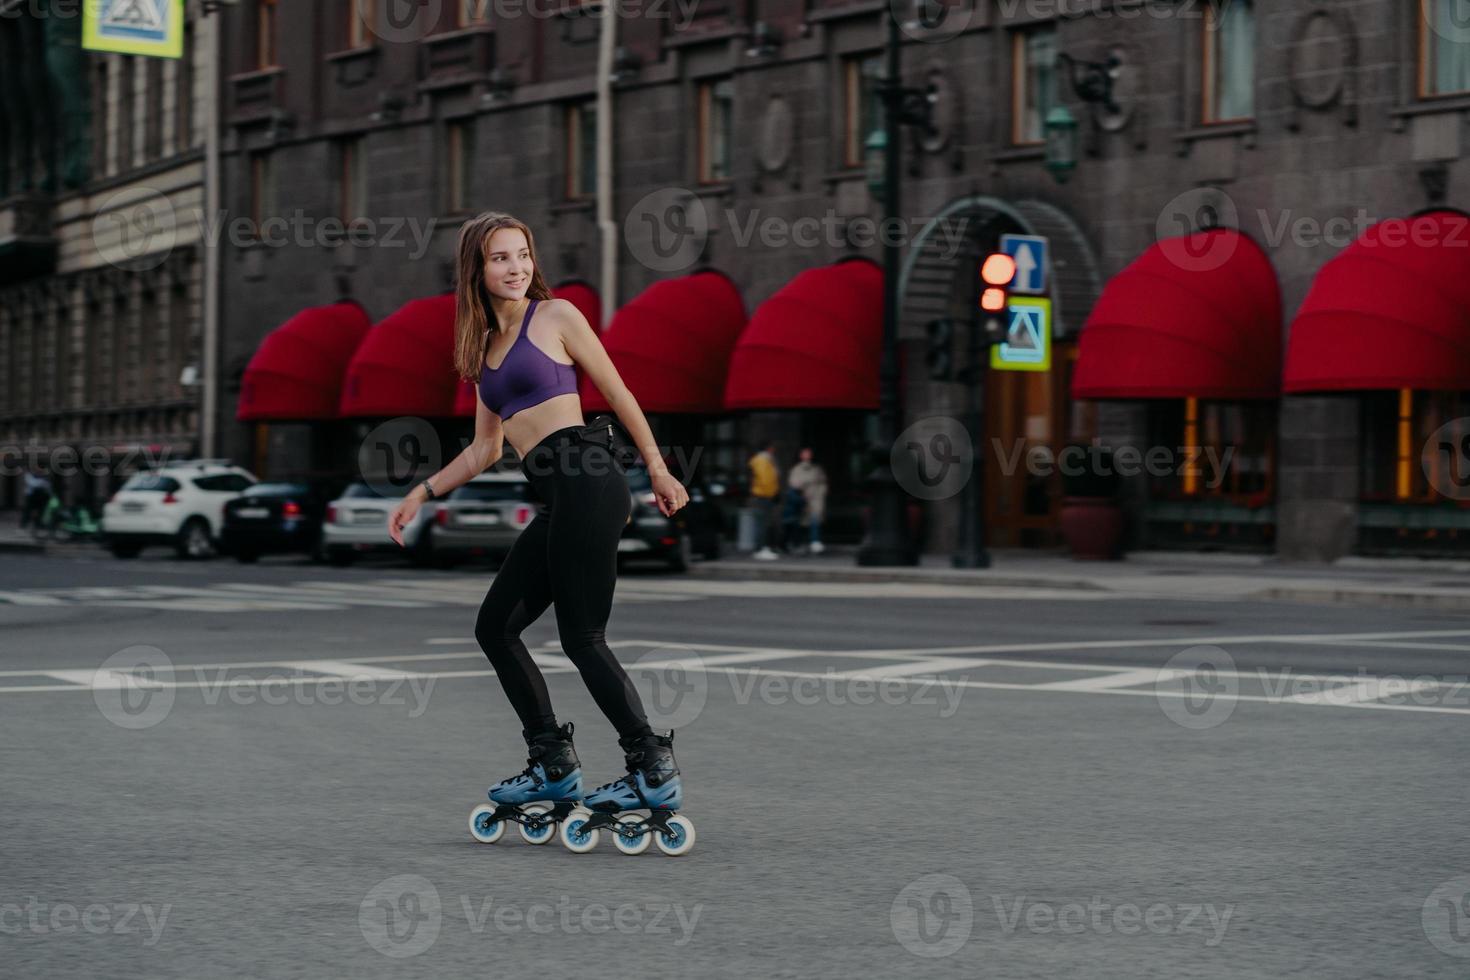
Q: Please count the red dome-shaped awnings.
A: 7